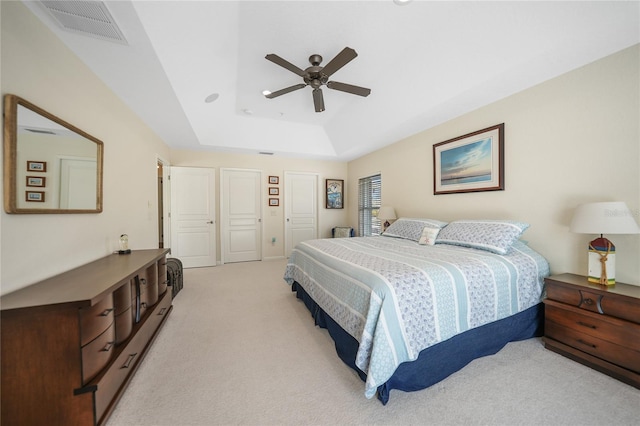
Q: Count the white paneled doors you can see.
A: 3